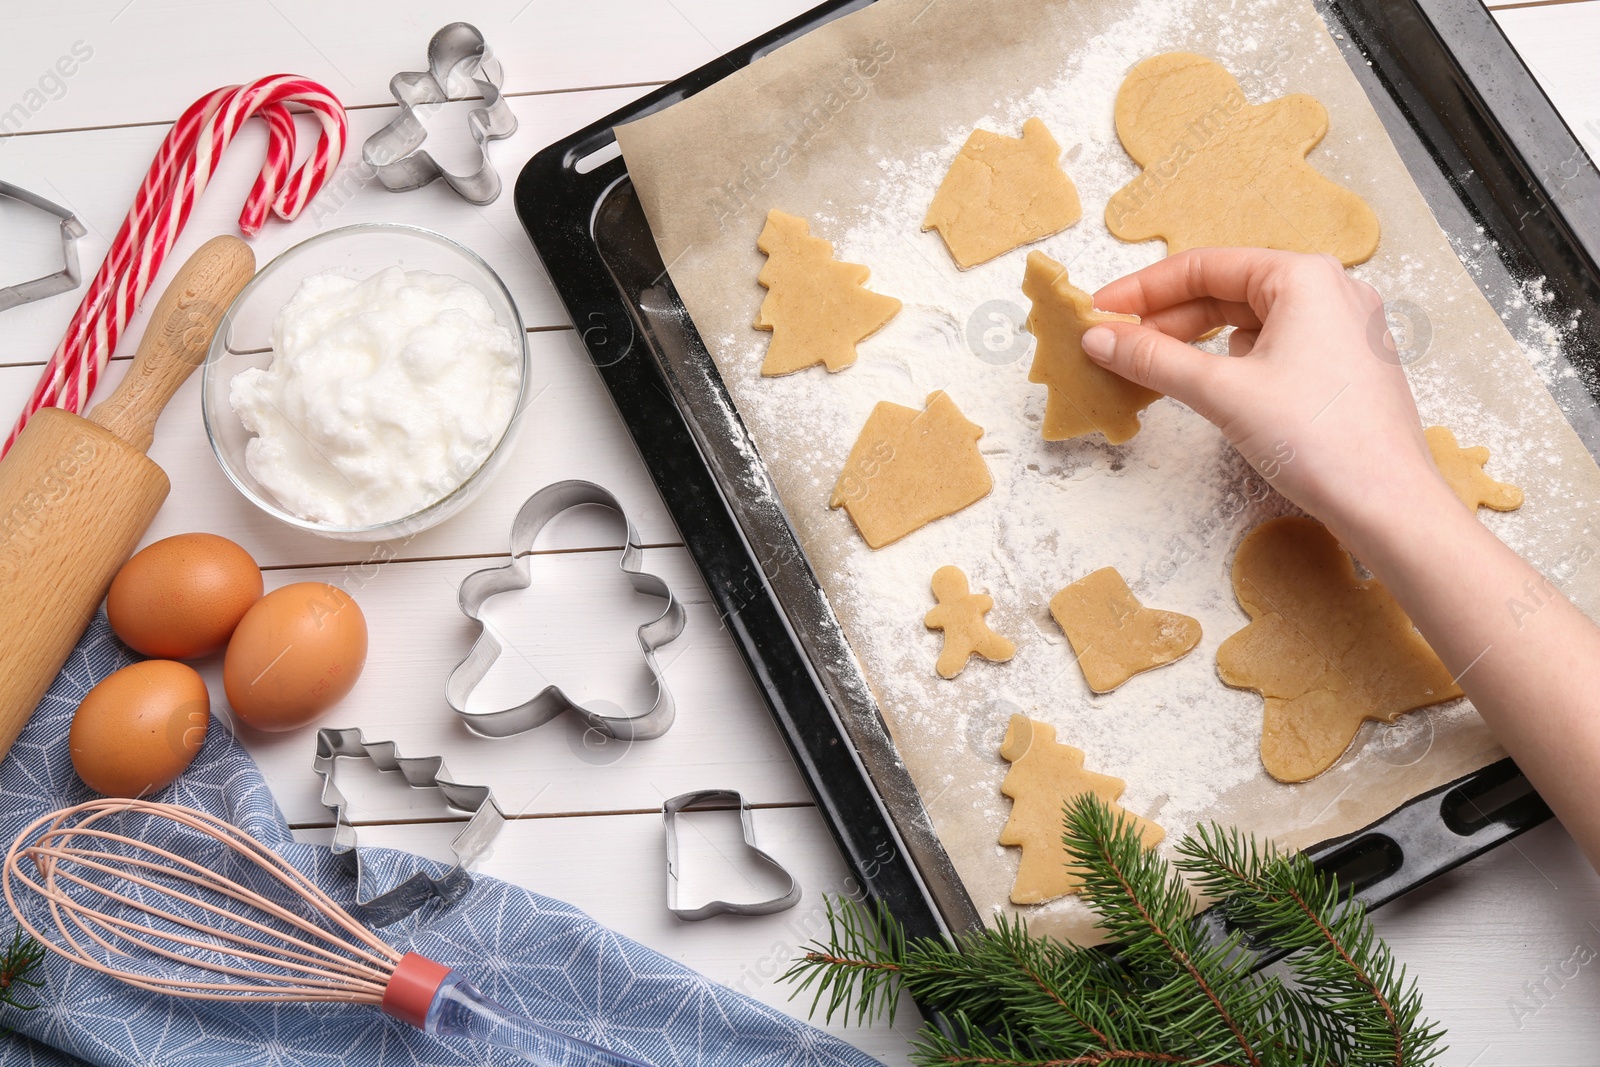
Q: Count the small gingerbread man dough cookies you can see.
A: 2